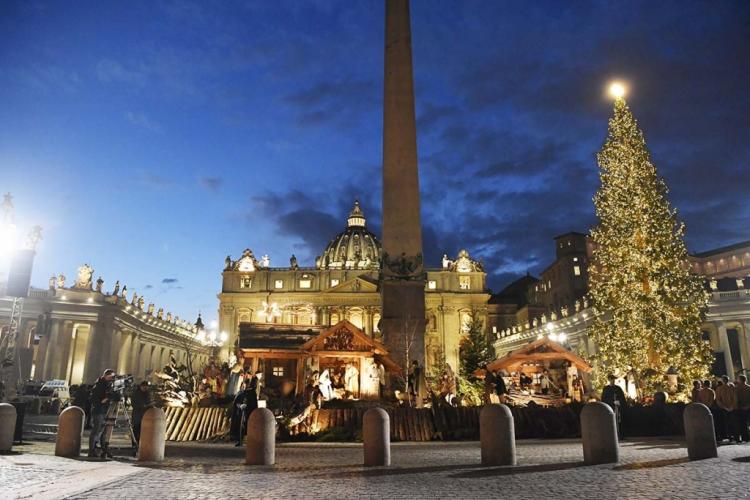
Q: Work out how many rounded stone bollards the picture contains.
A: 8